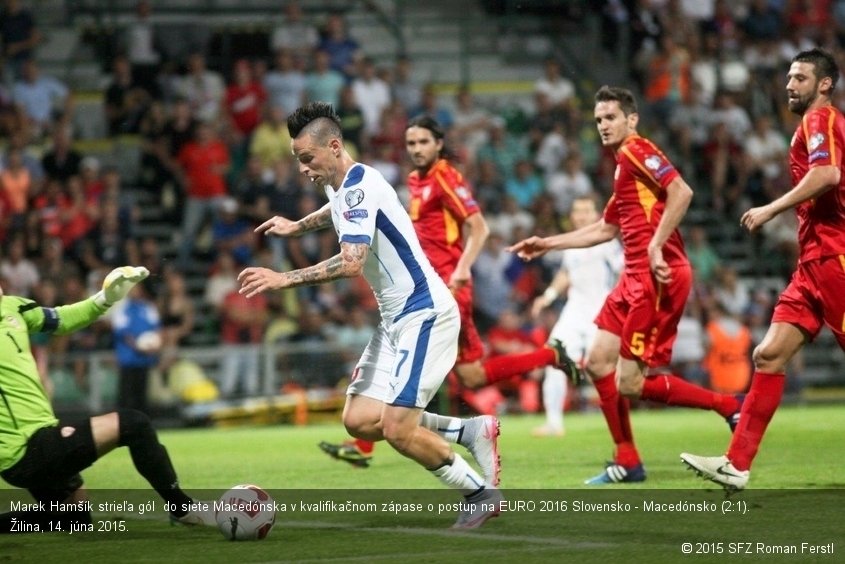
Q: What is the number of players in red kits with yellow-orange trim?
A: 3